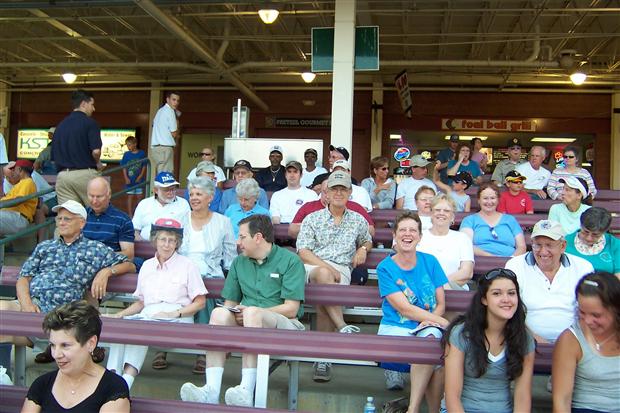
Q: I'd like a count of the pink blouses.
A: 1